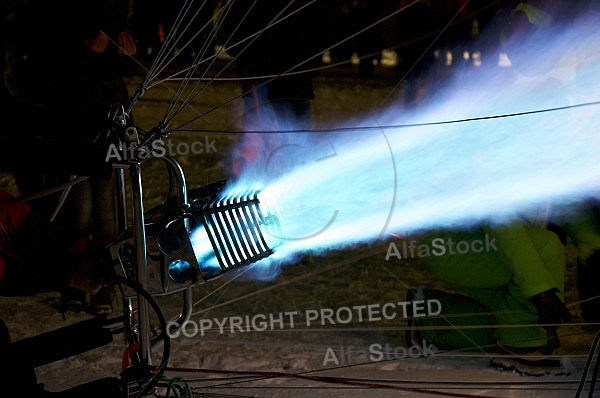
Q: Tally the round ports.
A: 2